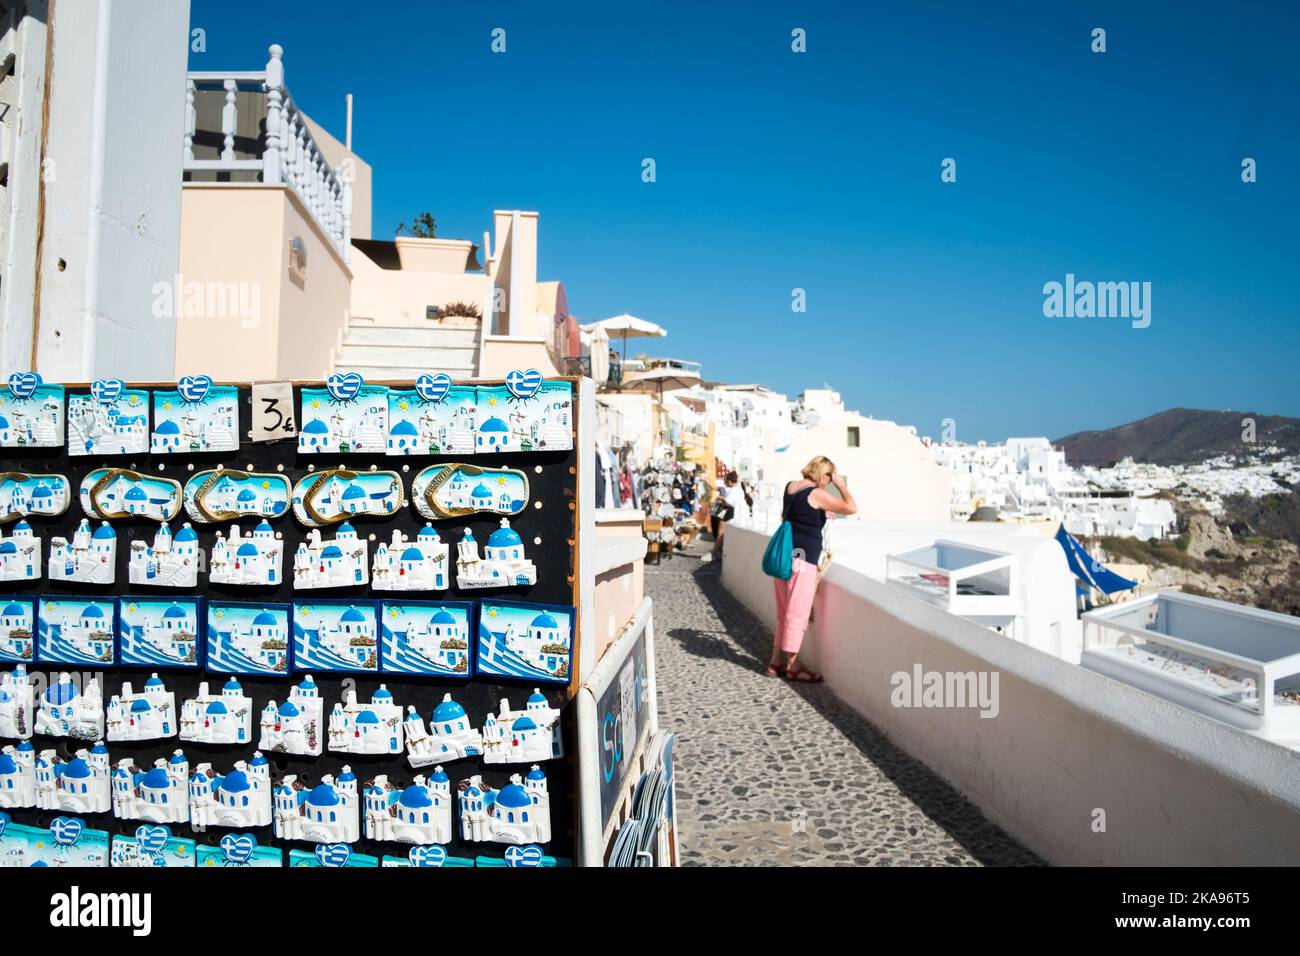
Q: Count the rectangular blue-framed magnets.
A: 7